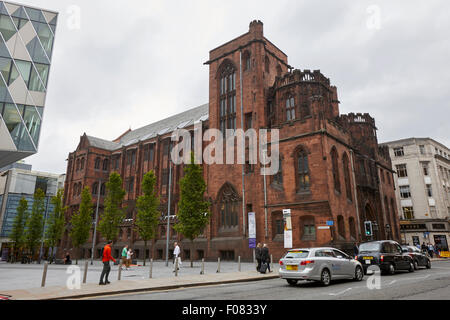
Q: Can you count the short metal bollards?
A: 9